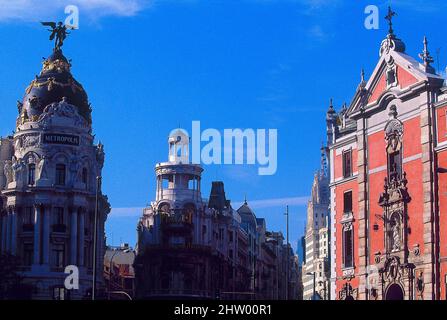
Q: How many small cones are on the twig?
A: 0